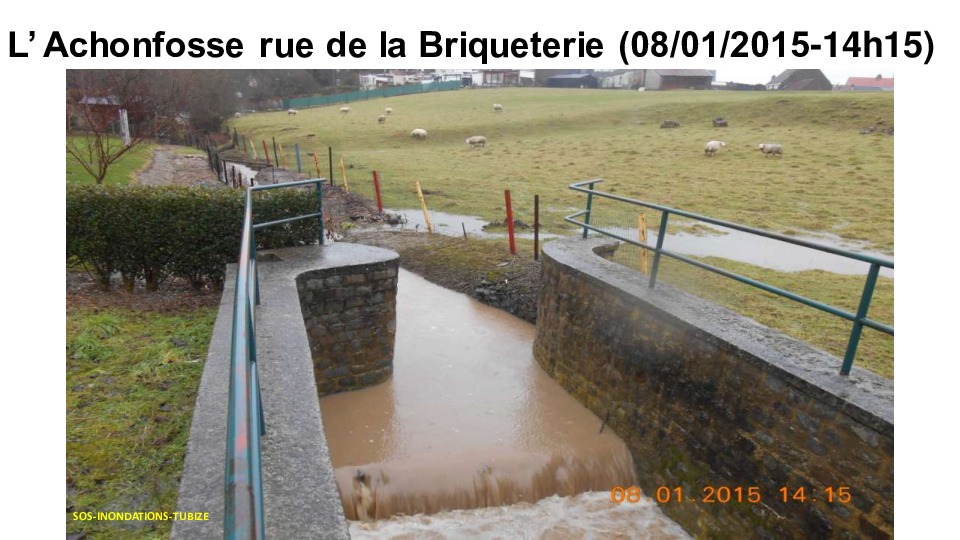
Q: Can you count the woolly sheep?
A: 10